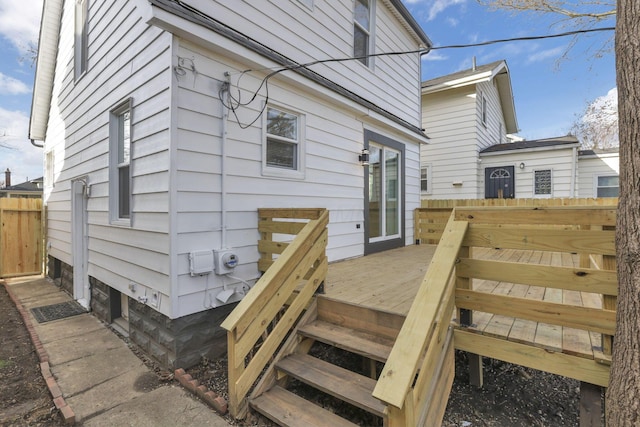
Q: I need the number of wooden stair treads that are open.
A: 3